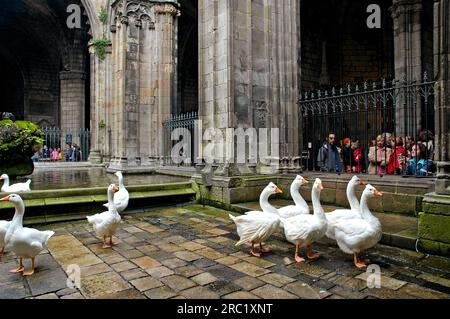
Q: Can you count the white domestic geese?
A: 10